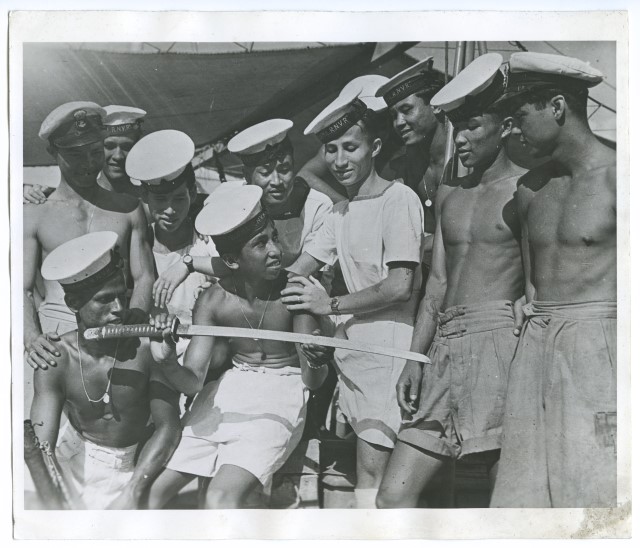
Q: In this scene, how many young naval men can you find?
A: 11